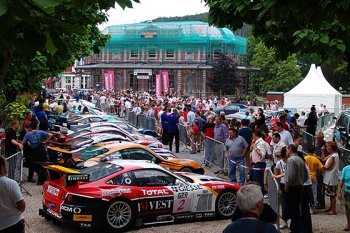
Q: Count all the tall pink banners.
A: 4